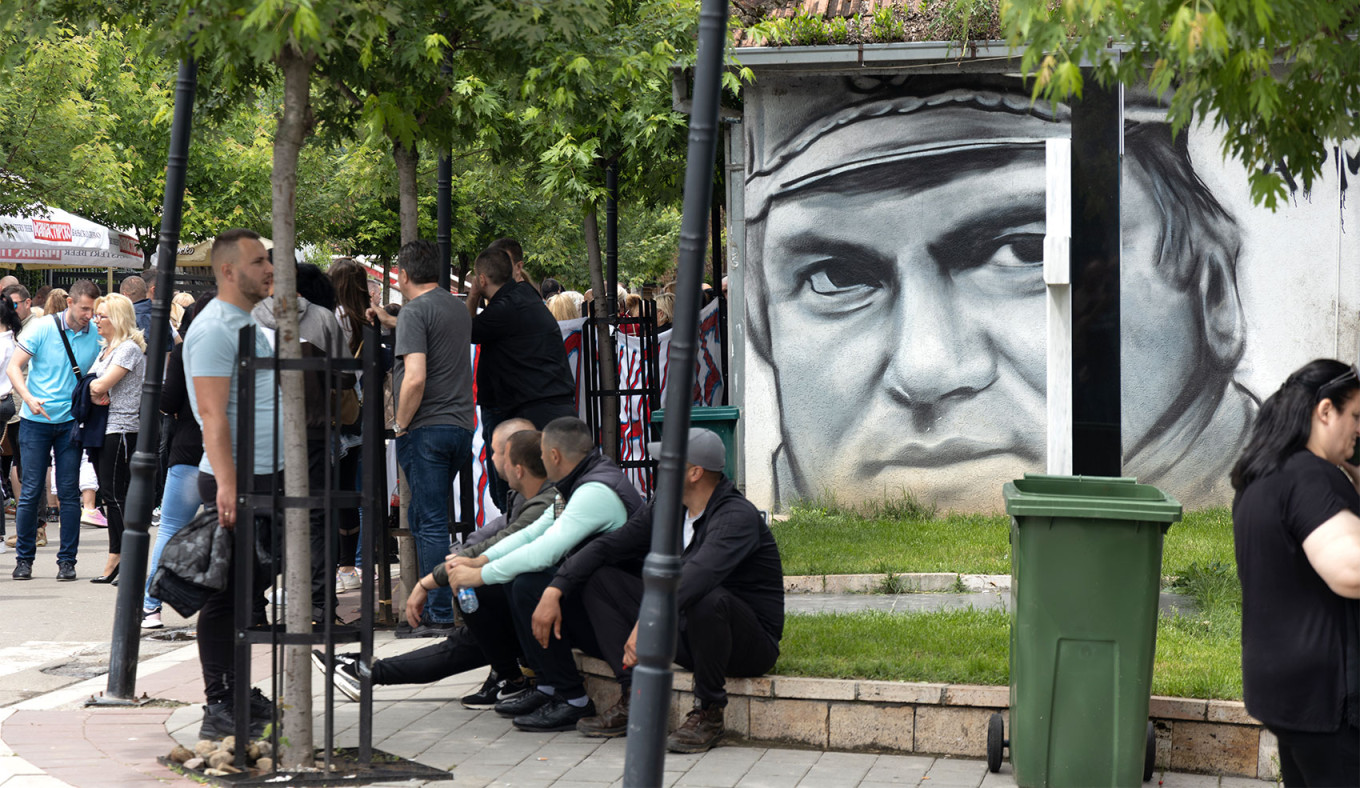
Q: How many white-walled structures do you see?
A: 1